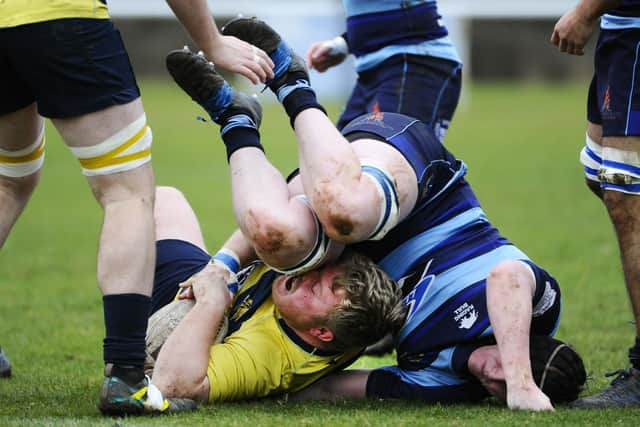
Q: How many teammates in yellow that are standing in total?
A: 1